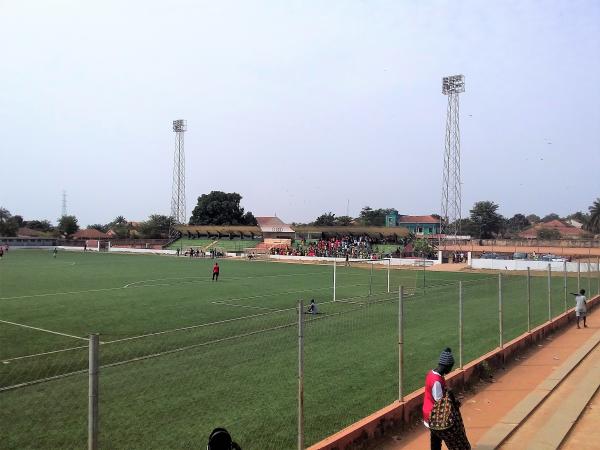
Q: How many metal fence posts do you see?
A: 11